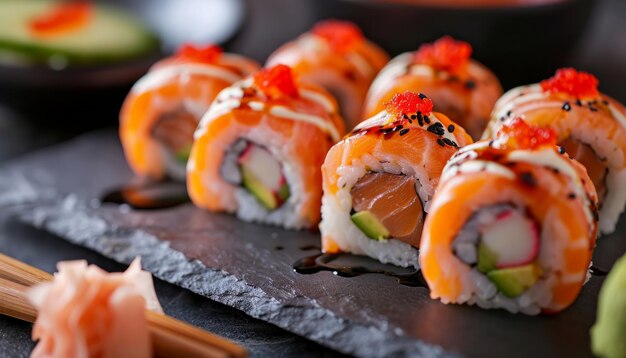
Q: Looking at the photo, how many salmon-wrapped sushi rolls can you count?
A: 7